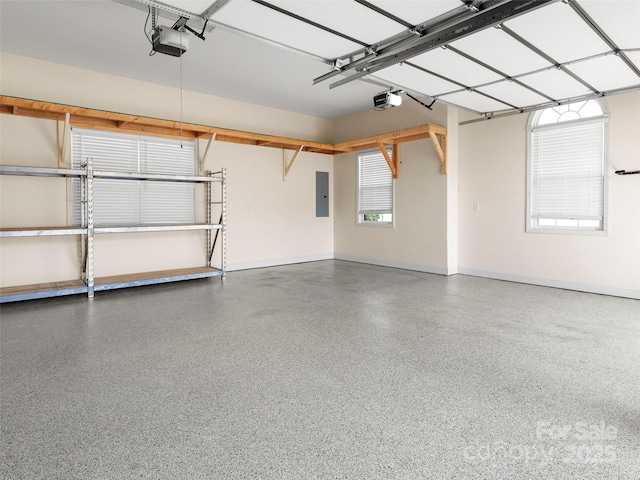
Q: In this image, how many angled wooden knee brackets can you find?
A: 5